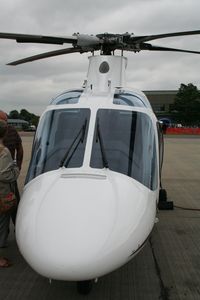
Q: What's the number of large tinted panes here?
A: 2